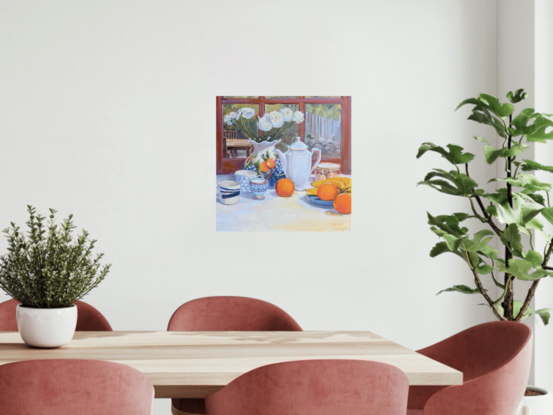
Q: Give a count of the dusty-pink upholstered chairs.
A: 5